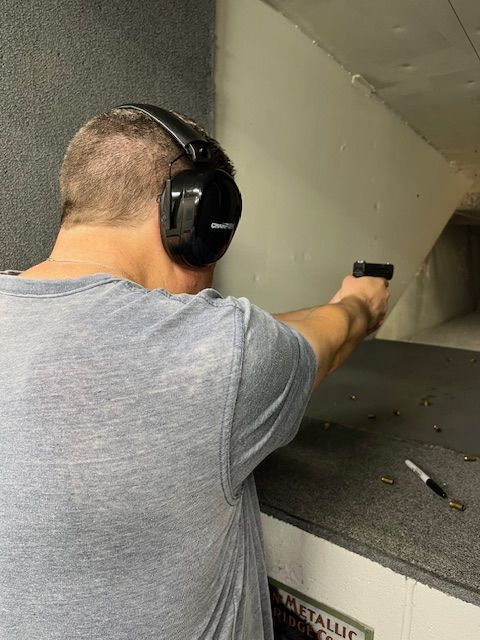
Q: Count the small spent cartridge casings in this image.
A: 11